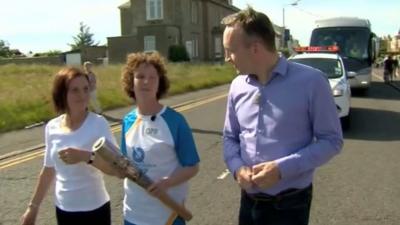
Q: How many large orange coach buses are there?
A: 0